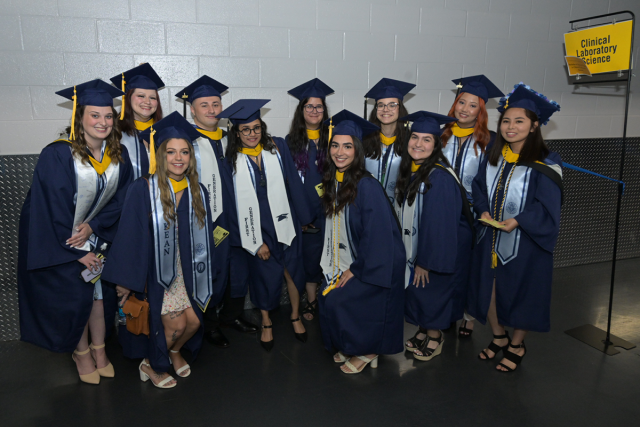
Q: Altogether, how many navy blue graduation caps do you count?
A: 11